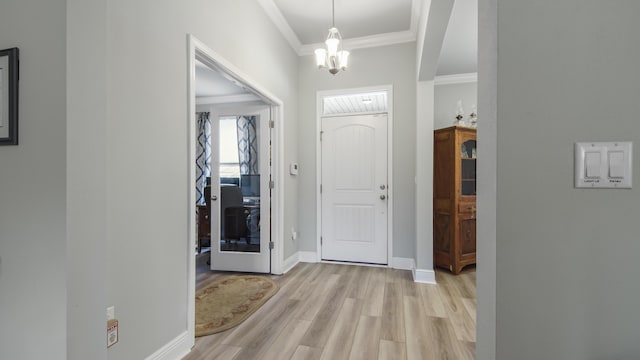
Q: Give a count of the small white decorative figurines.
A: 2